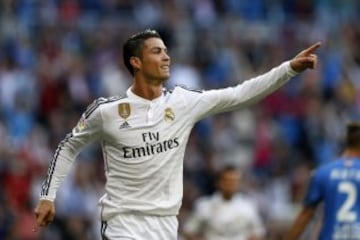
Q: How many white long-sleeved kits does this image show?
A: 1